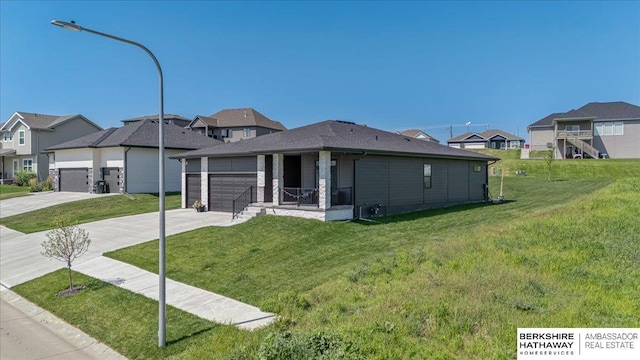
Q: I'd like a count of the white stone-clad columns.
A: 5